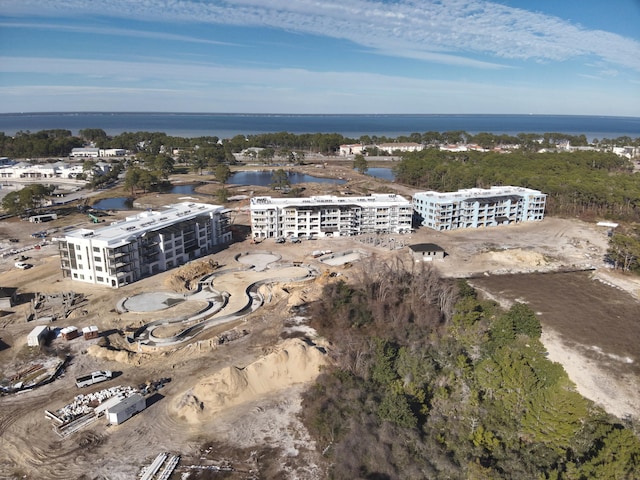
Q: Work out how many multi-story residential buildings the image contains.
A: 3